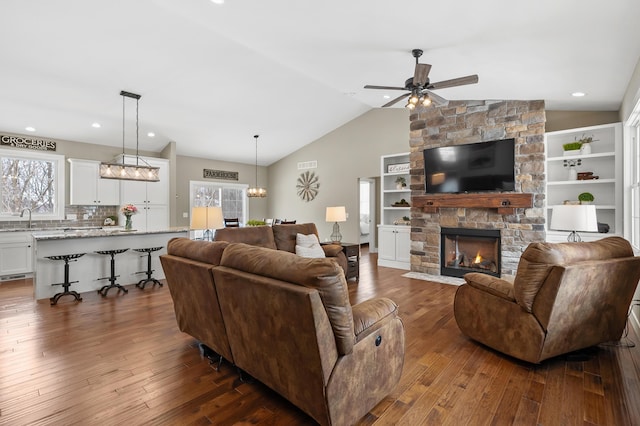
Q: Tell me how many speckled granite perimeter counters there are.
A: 1